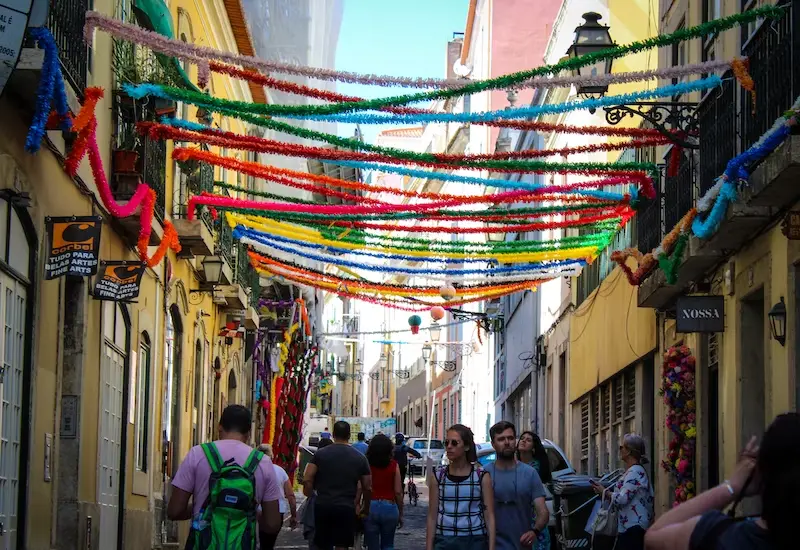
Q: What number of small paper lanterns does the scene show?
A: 3